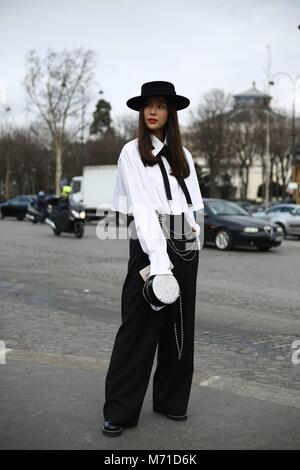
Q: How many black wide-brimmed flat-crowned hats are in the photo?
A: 1